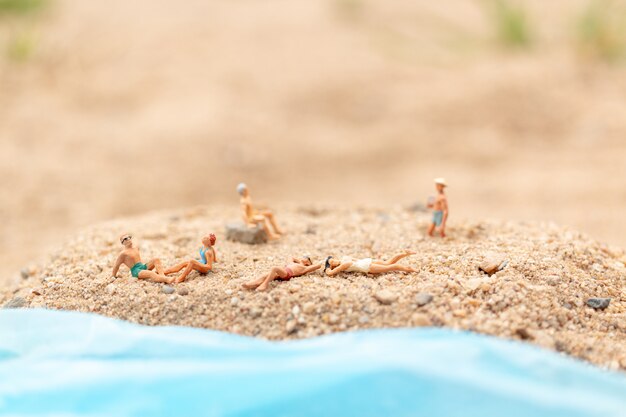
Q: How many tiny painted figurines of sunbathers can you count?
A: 6